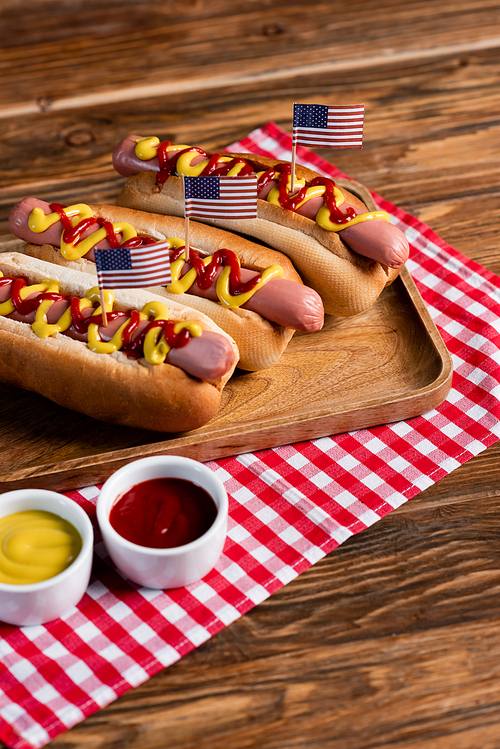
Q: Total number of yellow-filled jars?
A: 1